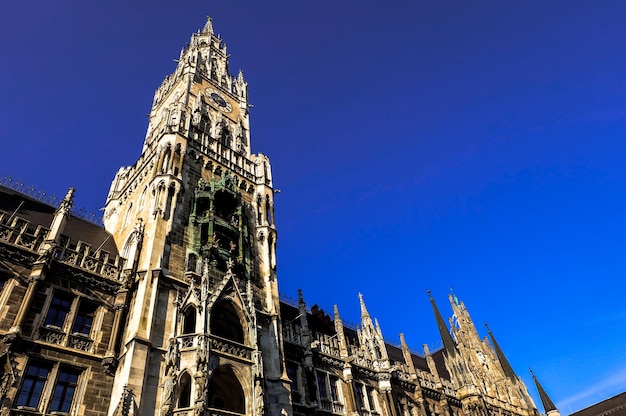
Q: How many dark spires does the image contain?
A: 3